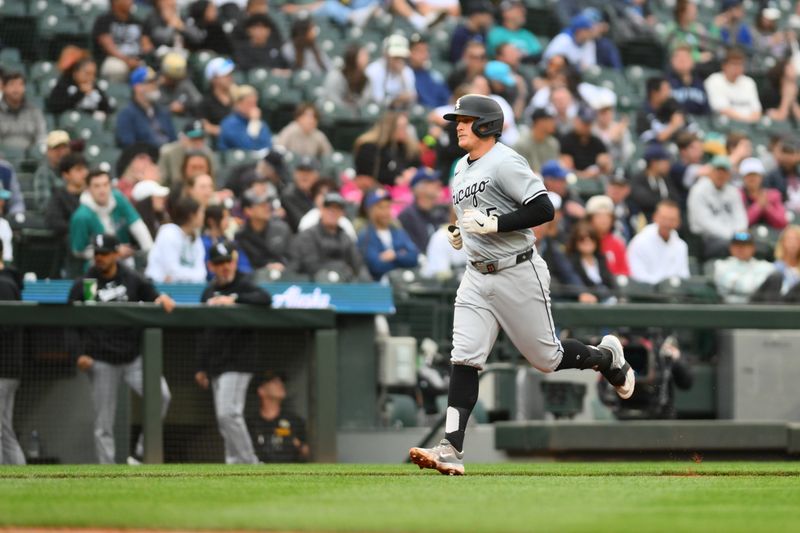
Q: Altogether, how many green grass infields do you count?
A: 1